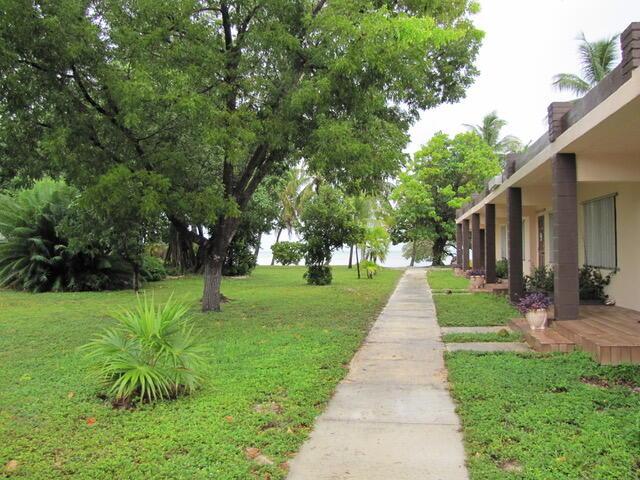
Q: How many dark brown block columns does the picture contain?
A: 6